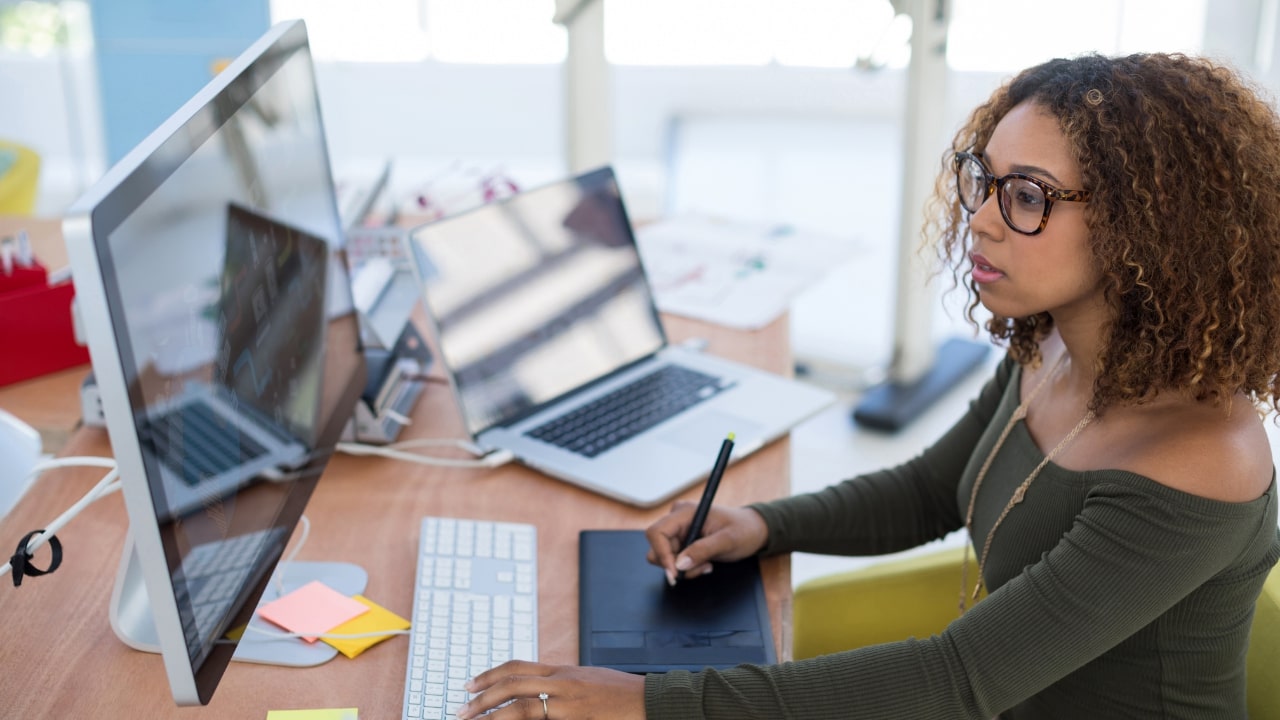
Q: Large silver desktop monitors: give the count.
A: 1